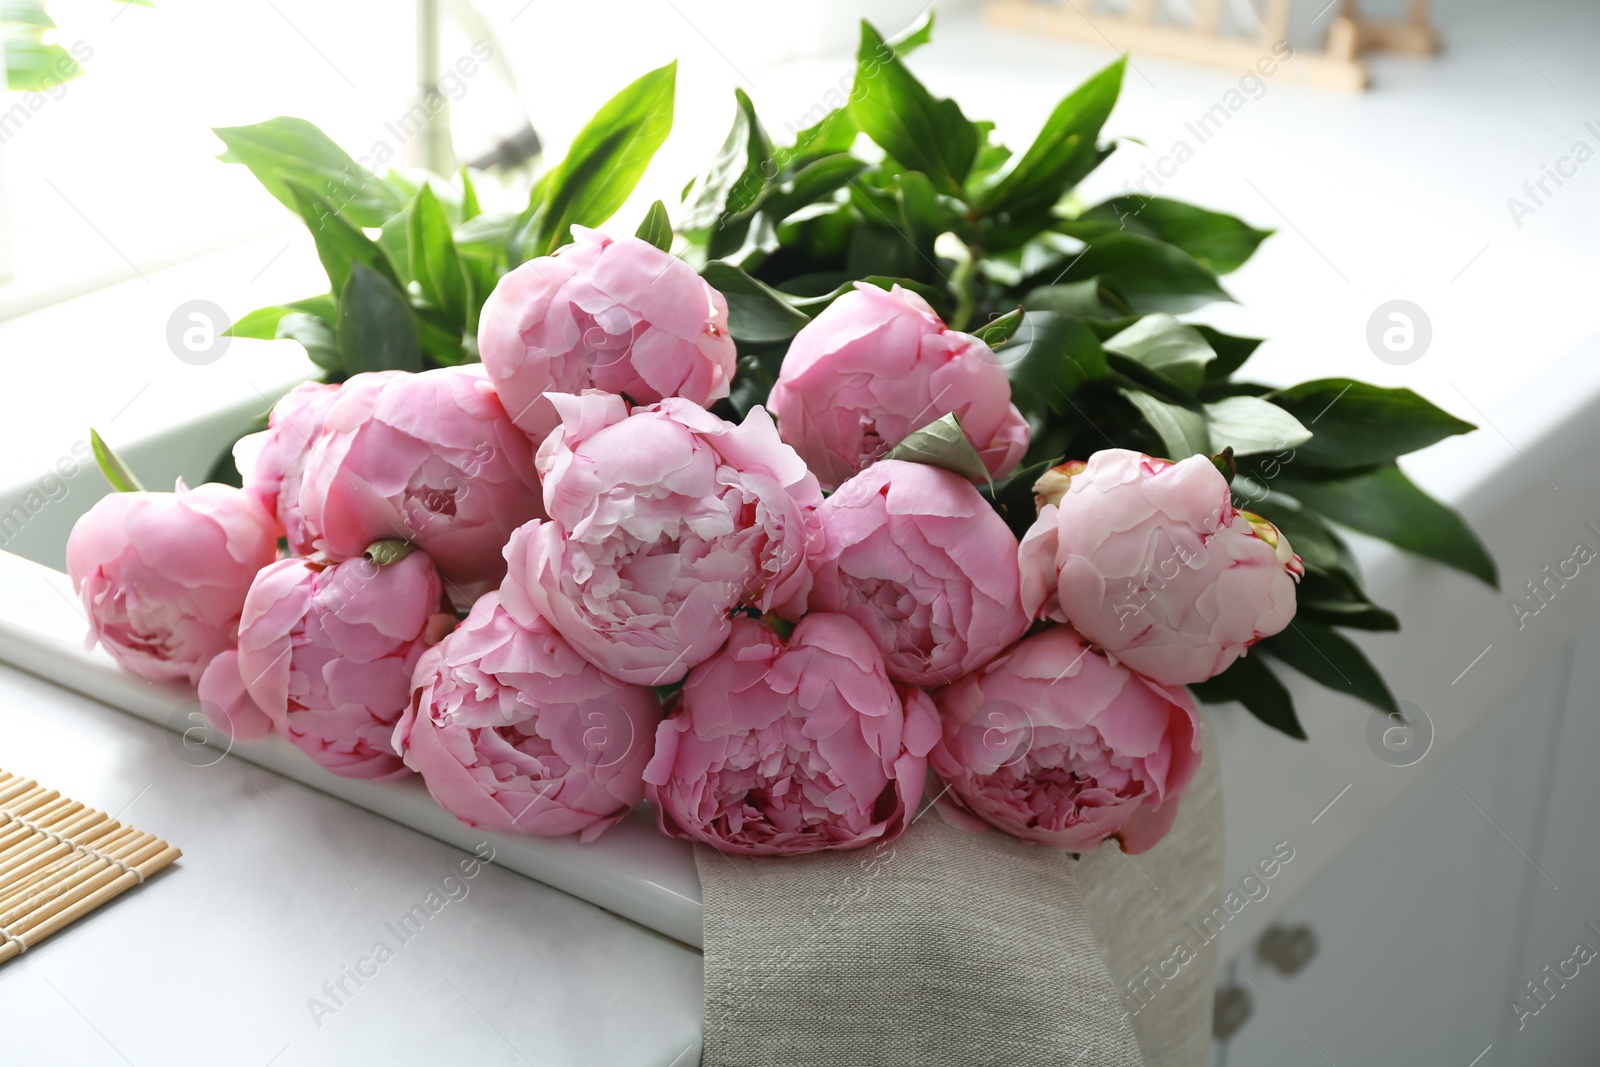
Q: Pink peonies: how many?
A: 12